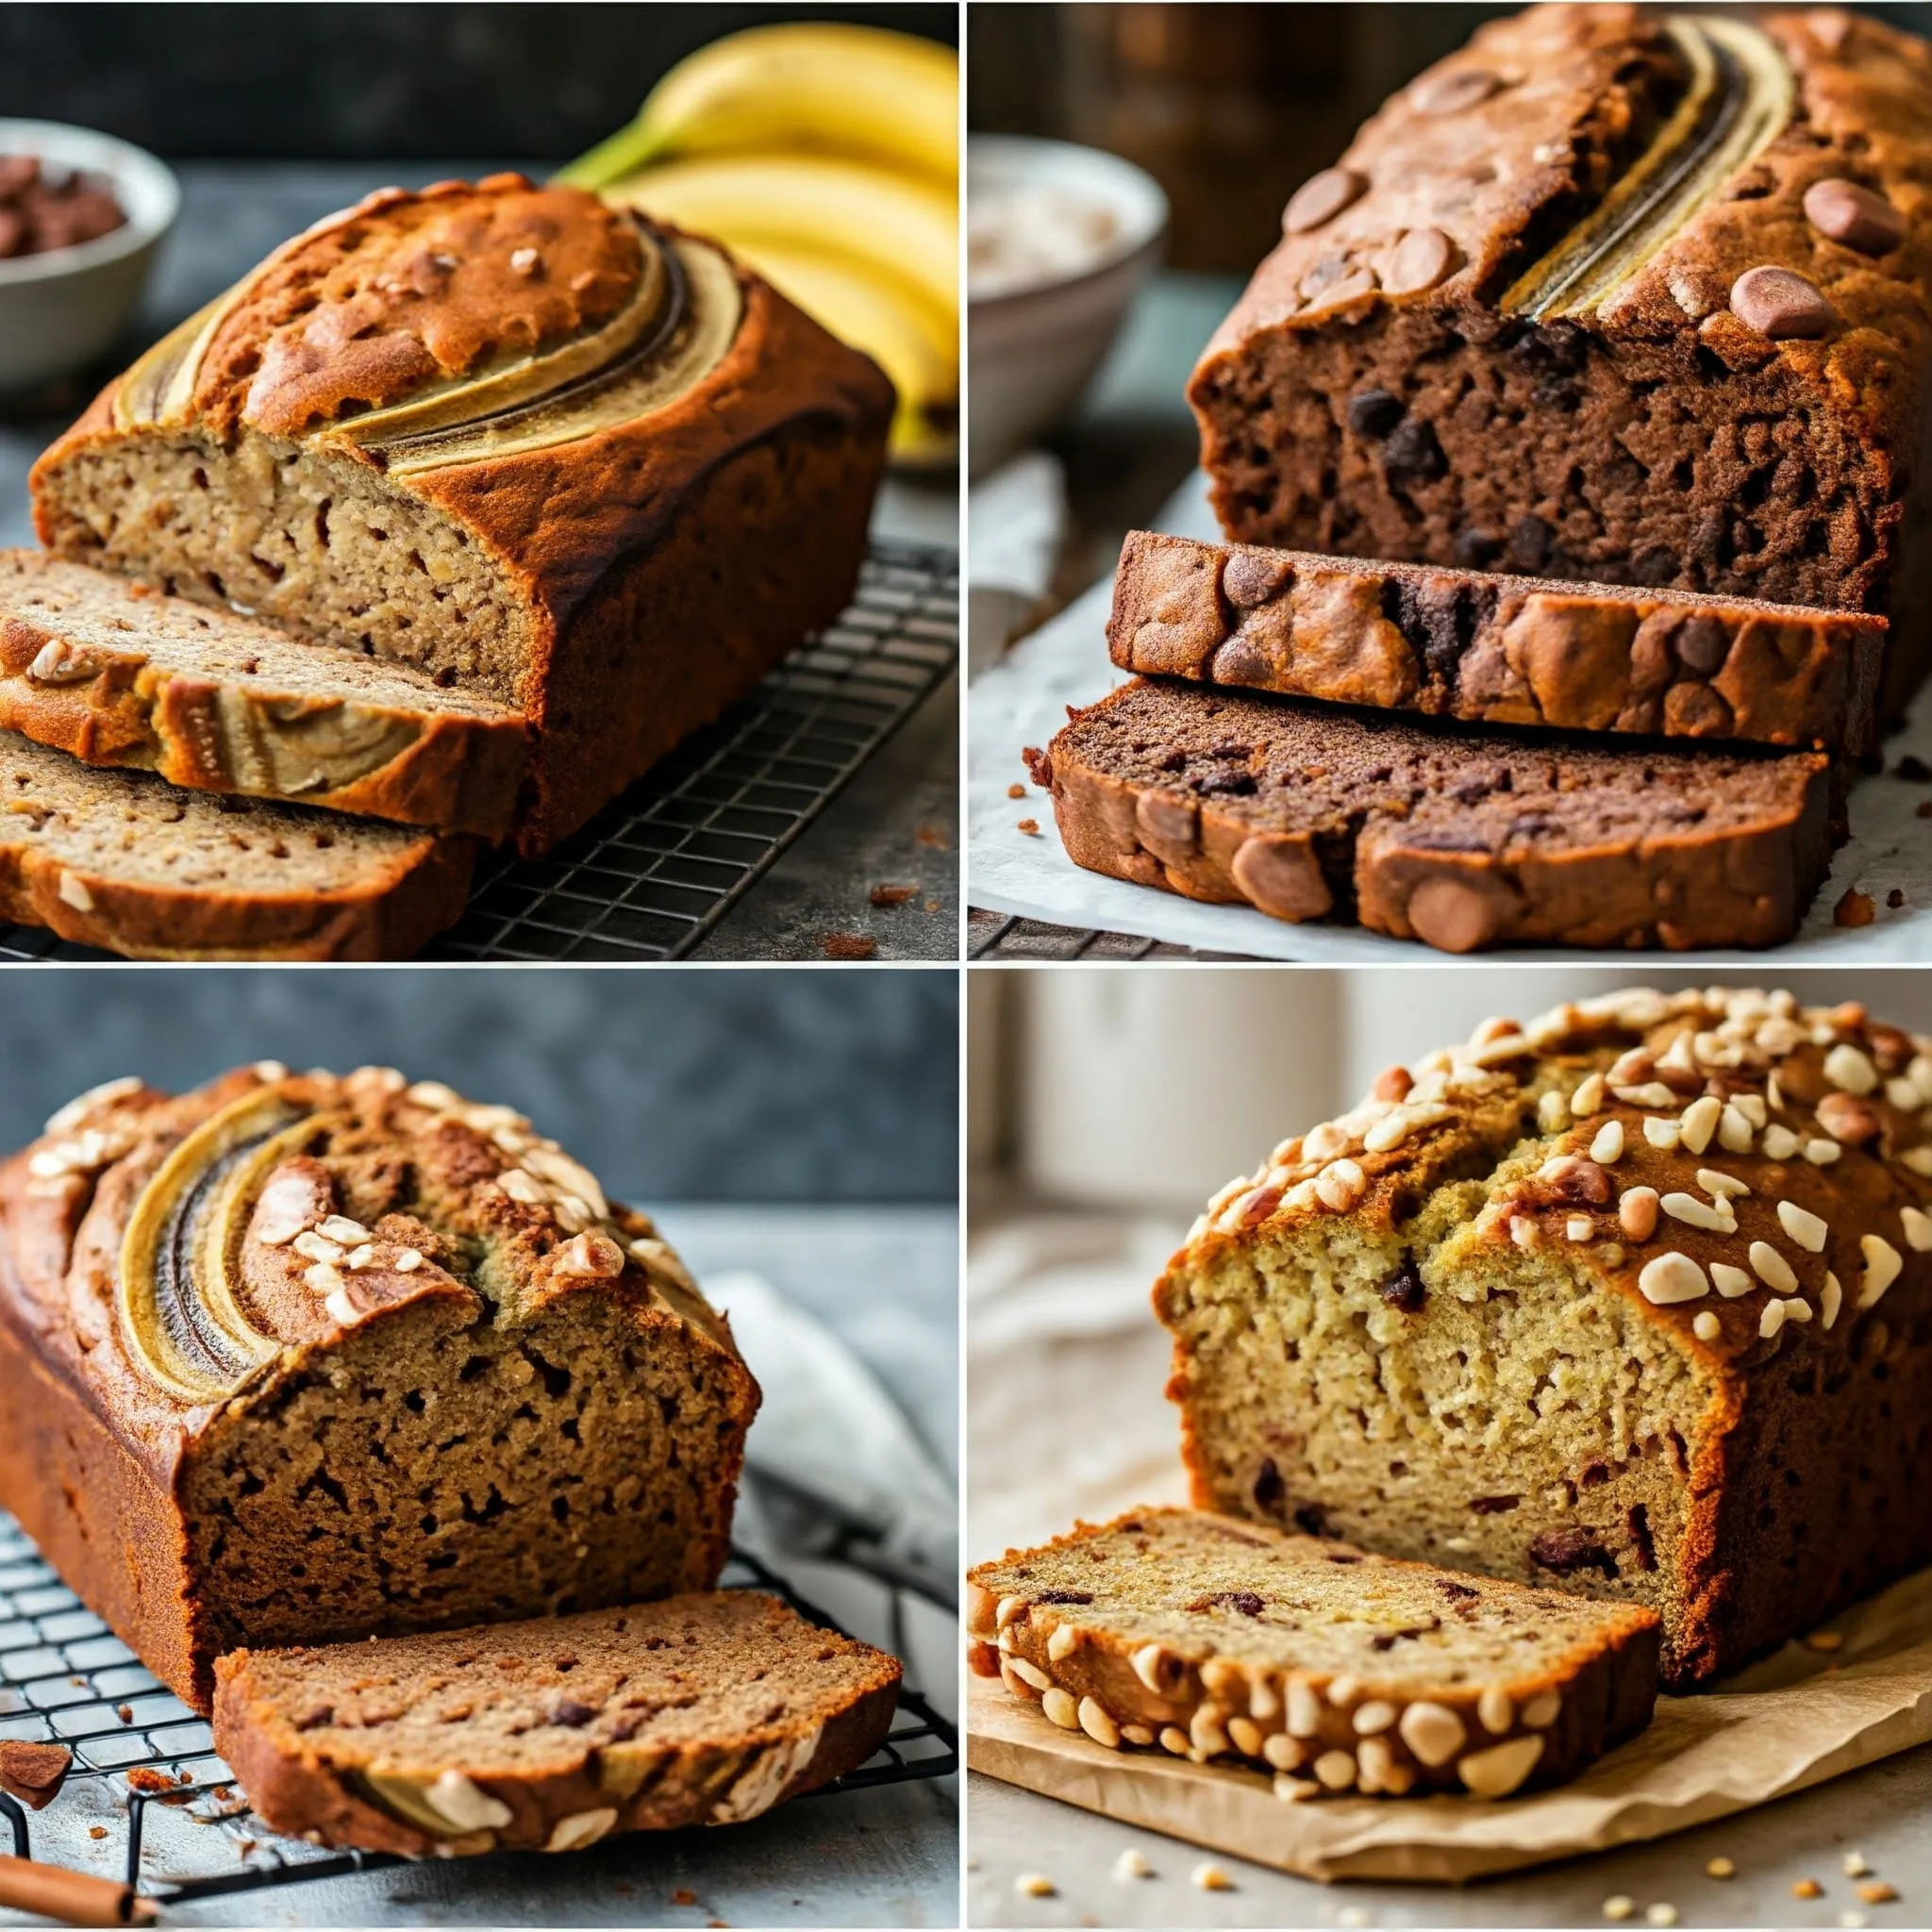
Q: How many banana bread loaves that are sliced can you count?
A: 4